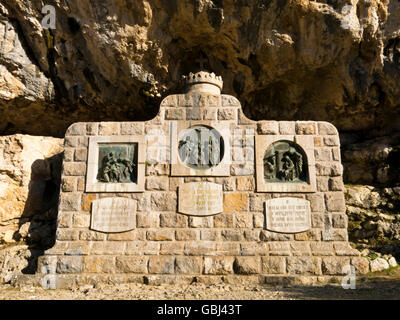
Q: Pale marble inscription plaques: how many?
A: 3